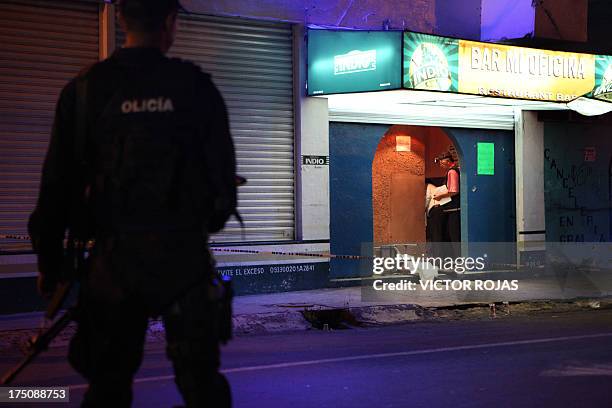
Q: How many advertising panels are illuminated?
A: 2